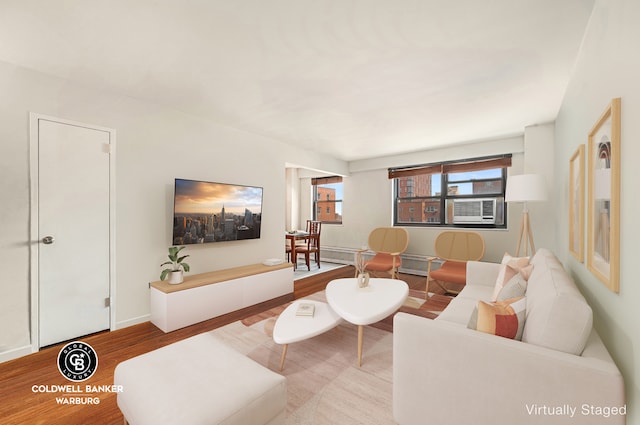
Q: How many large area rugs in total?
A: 1